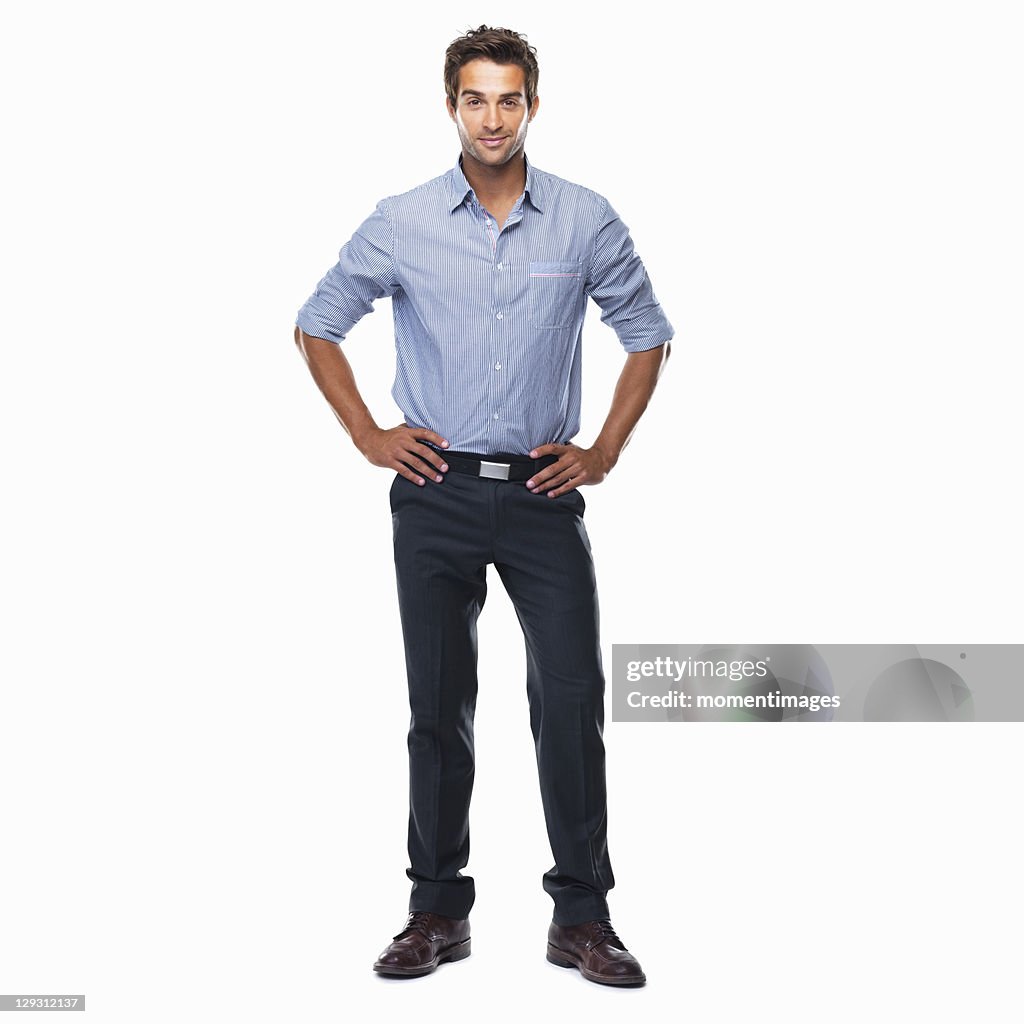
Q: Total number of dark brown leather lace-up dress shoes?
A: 2